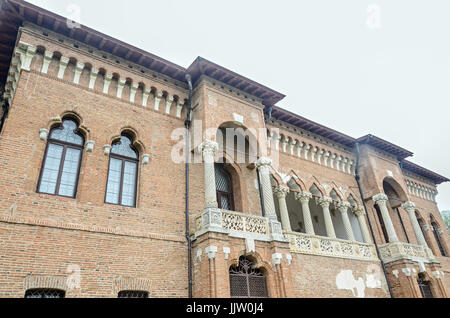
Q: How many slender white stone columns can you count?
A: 9